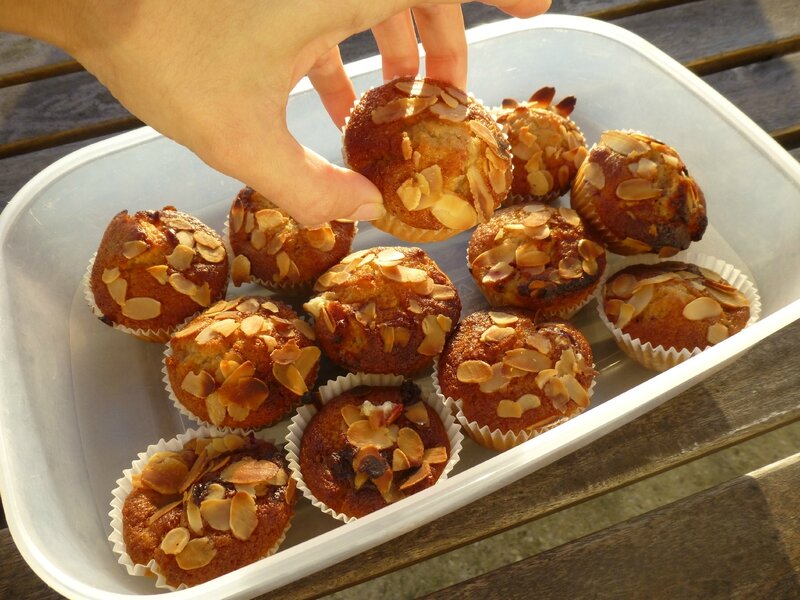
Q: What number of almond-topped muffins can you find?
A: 12